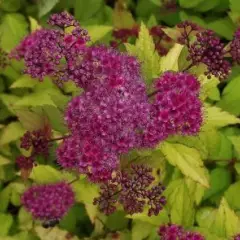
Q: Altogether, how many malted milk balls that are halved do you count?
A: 0